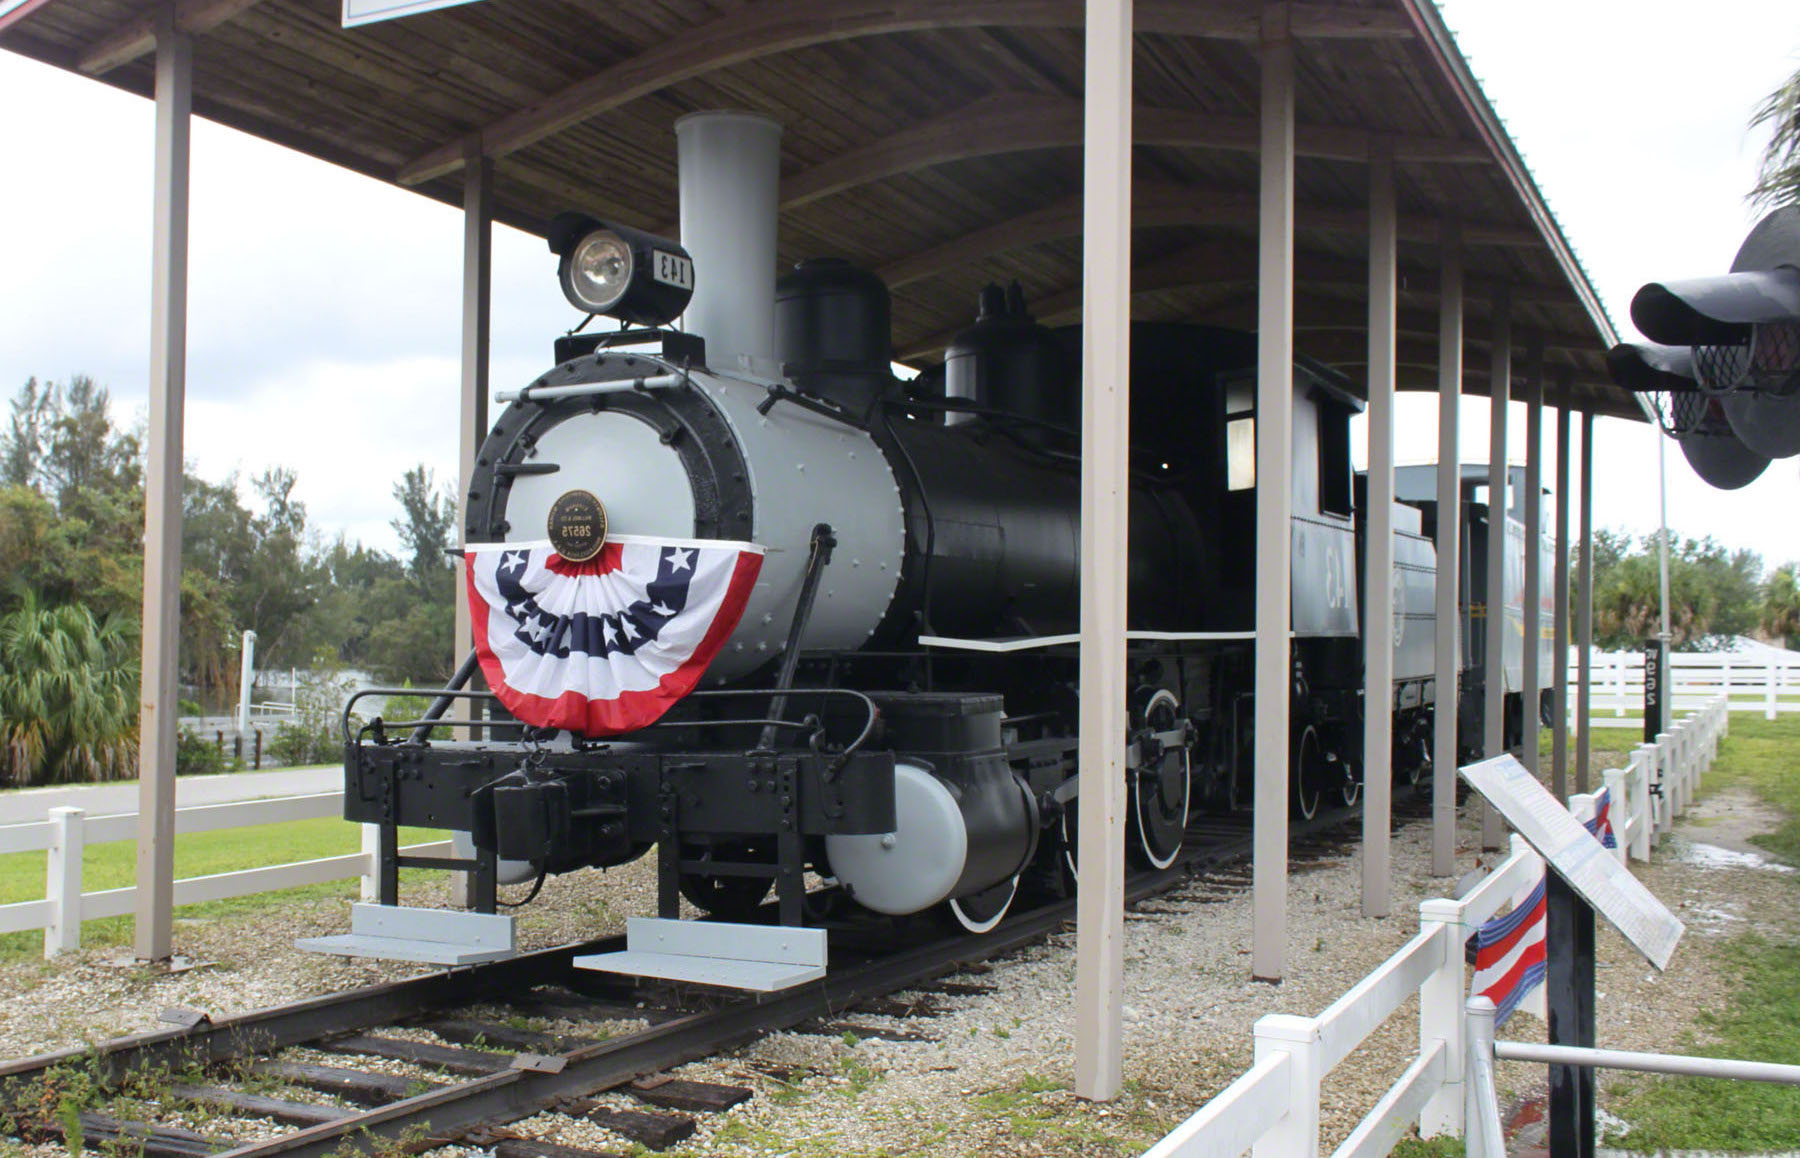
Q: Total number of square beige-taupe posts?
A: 10